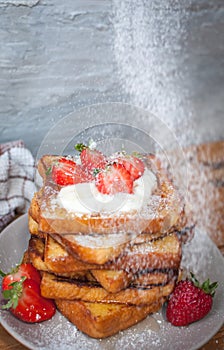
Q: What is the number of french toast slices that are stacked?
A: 6